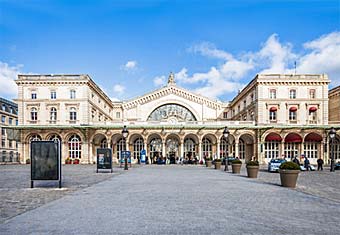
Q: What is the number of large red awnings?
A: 3